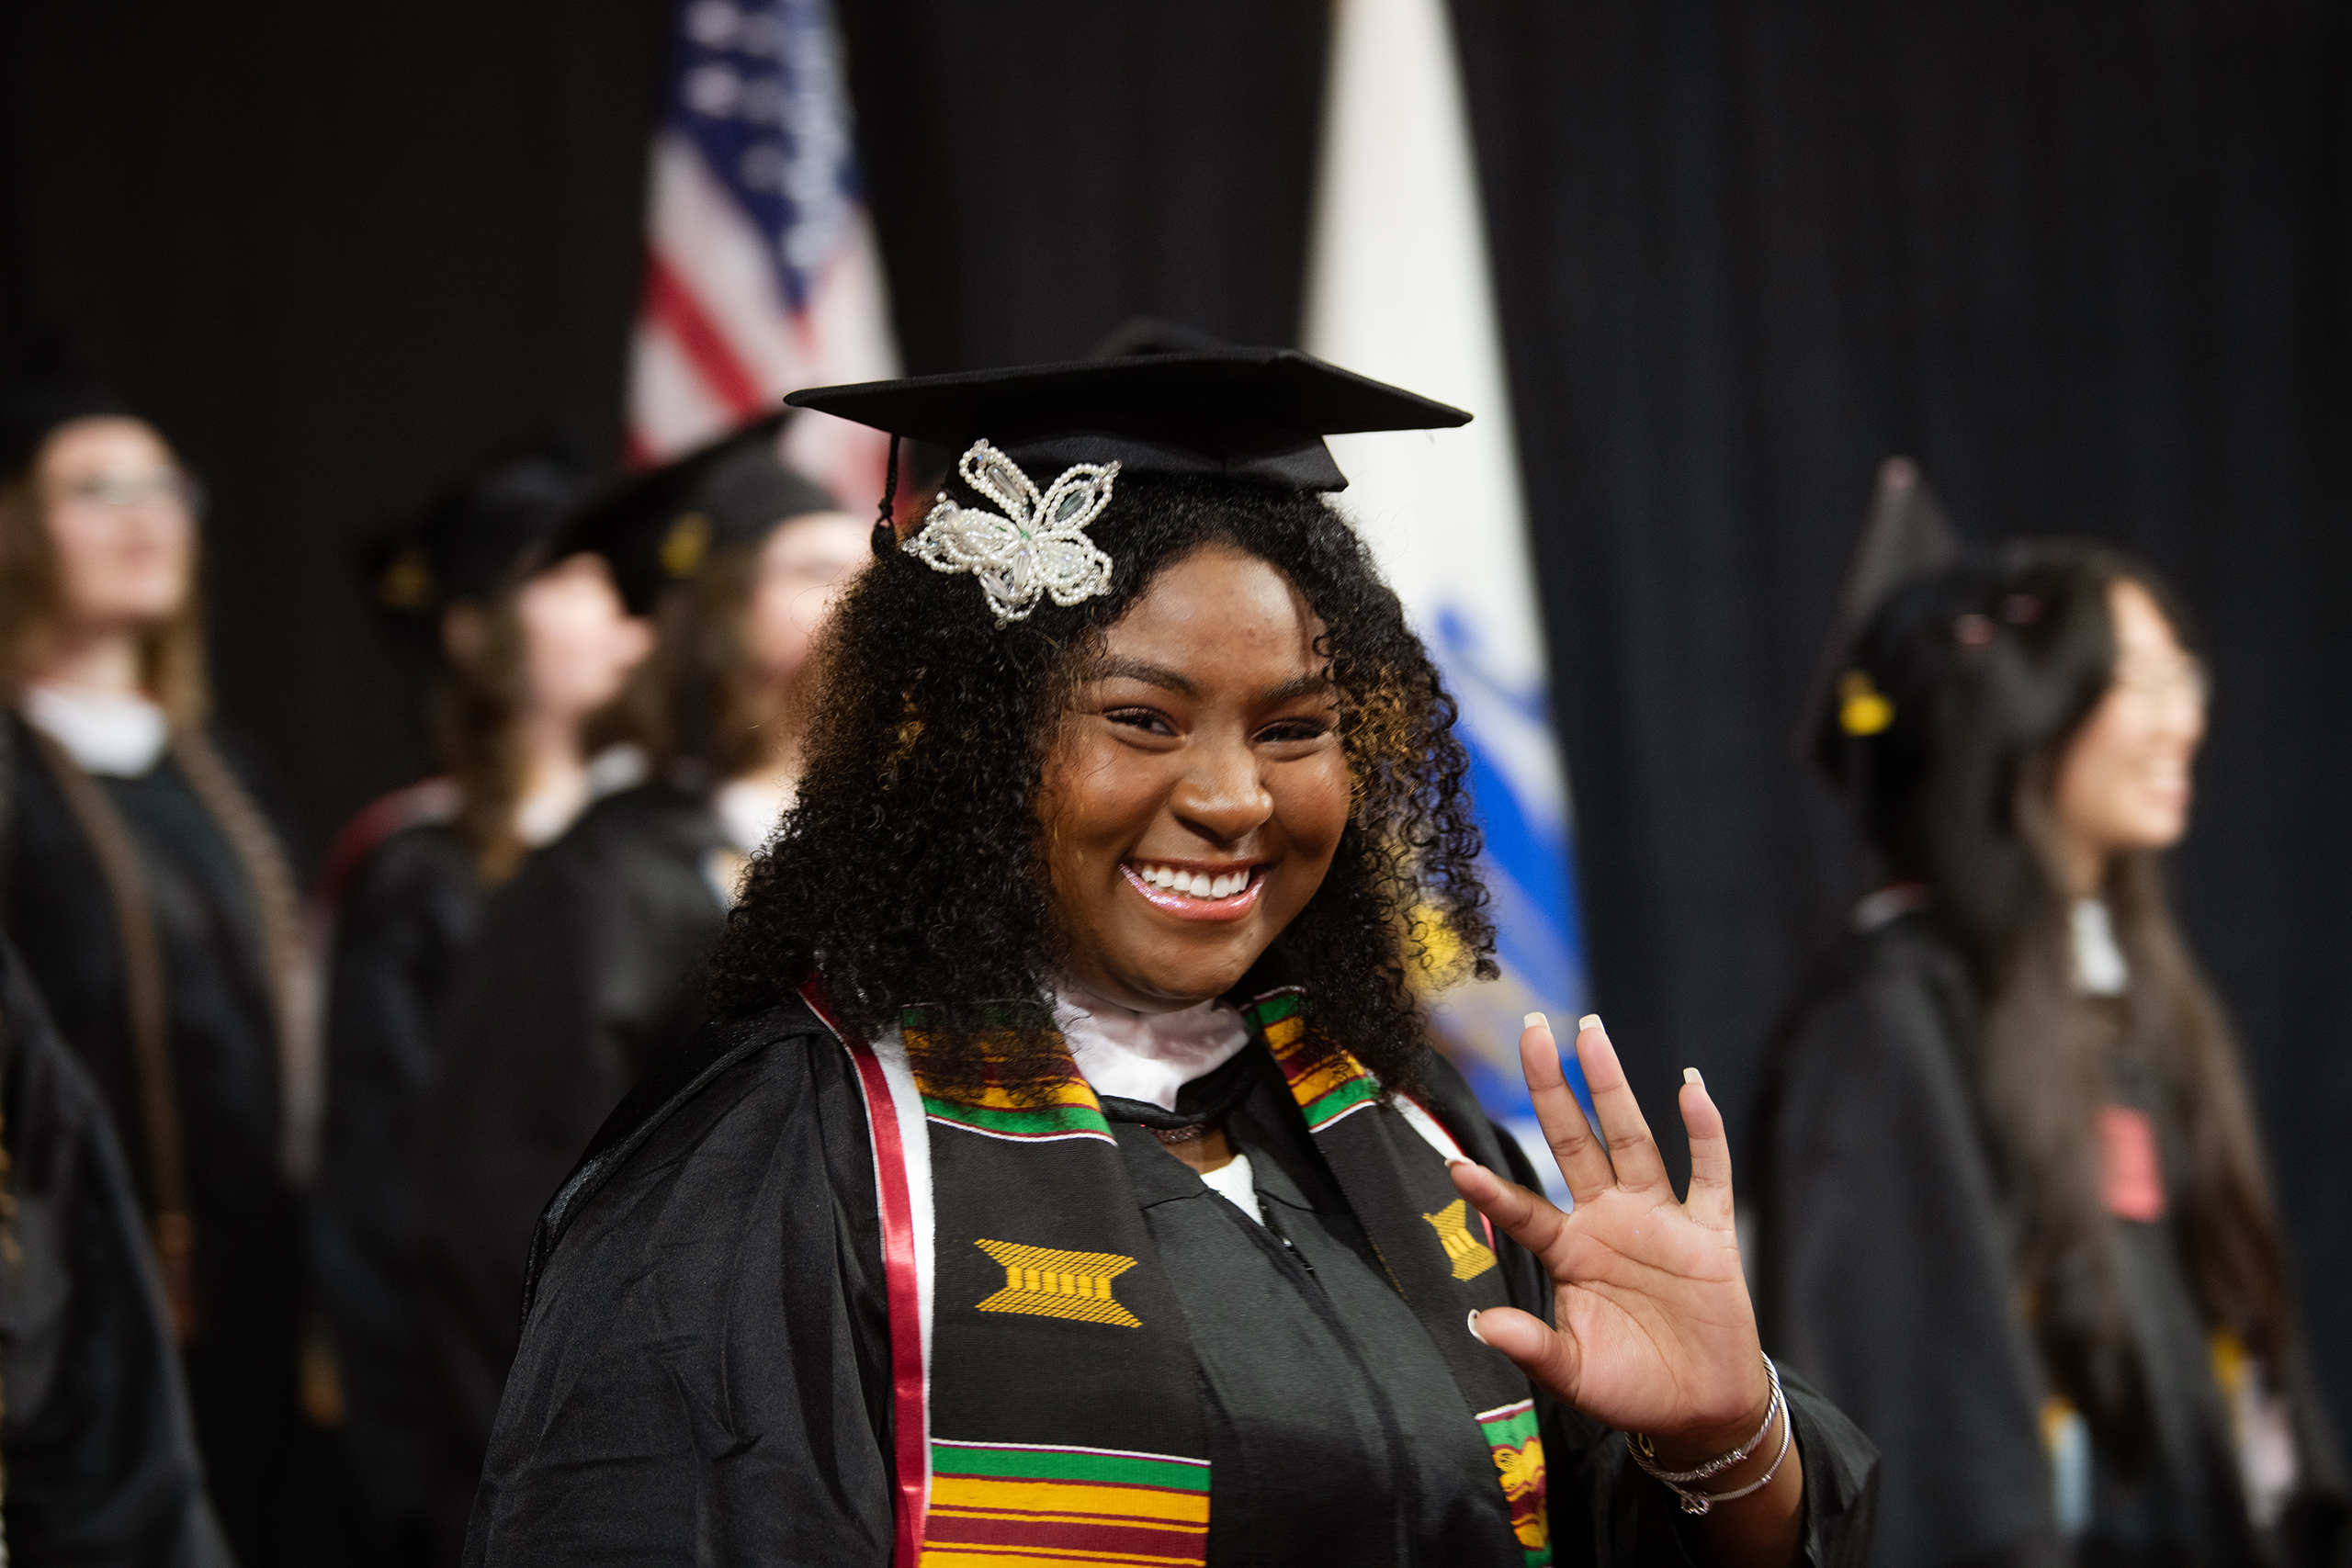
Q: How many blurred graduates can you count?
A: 4